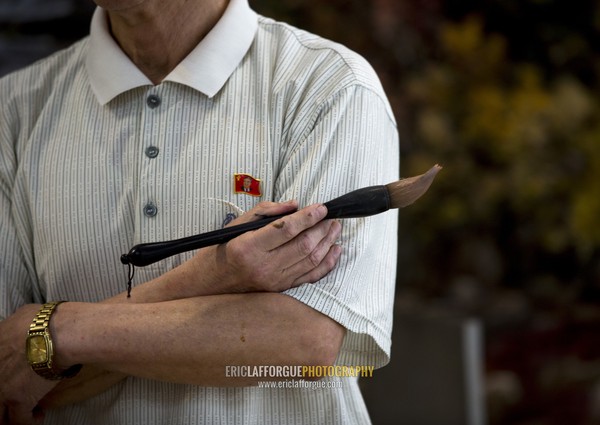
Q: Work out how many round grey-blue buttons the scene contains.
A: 3